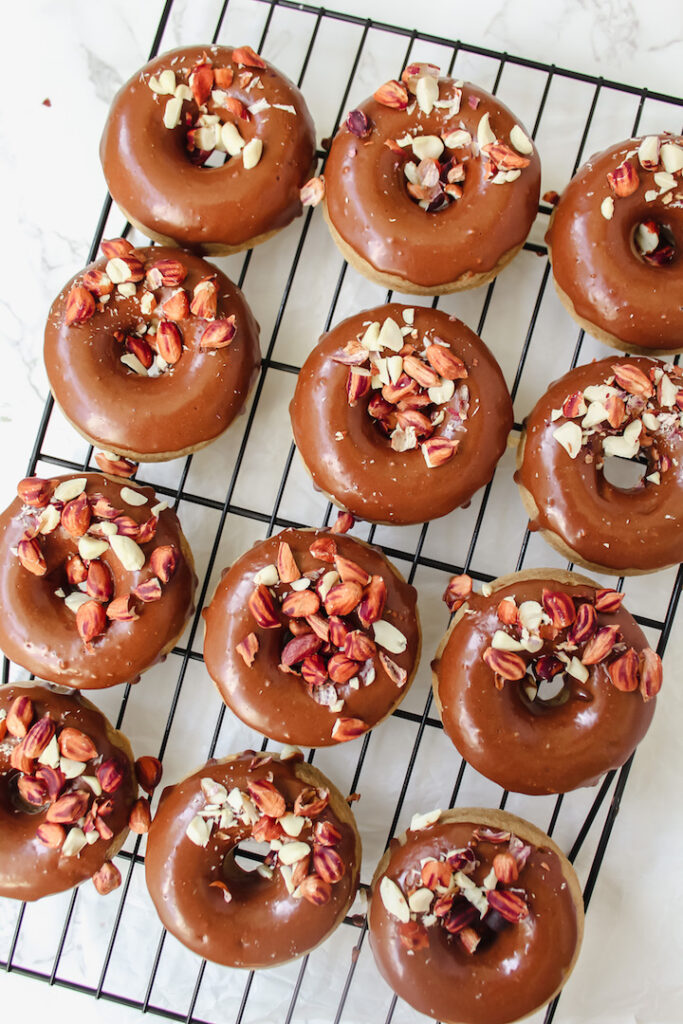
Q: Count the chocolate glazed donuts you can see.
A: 12